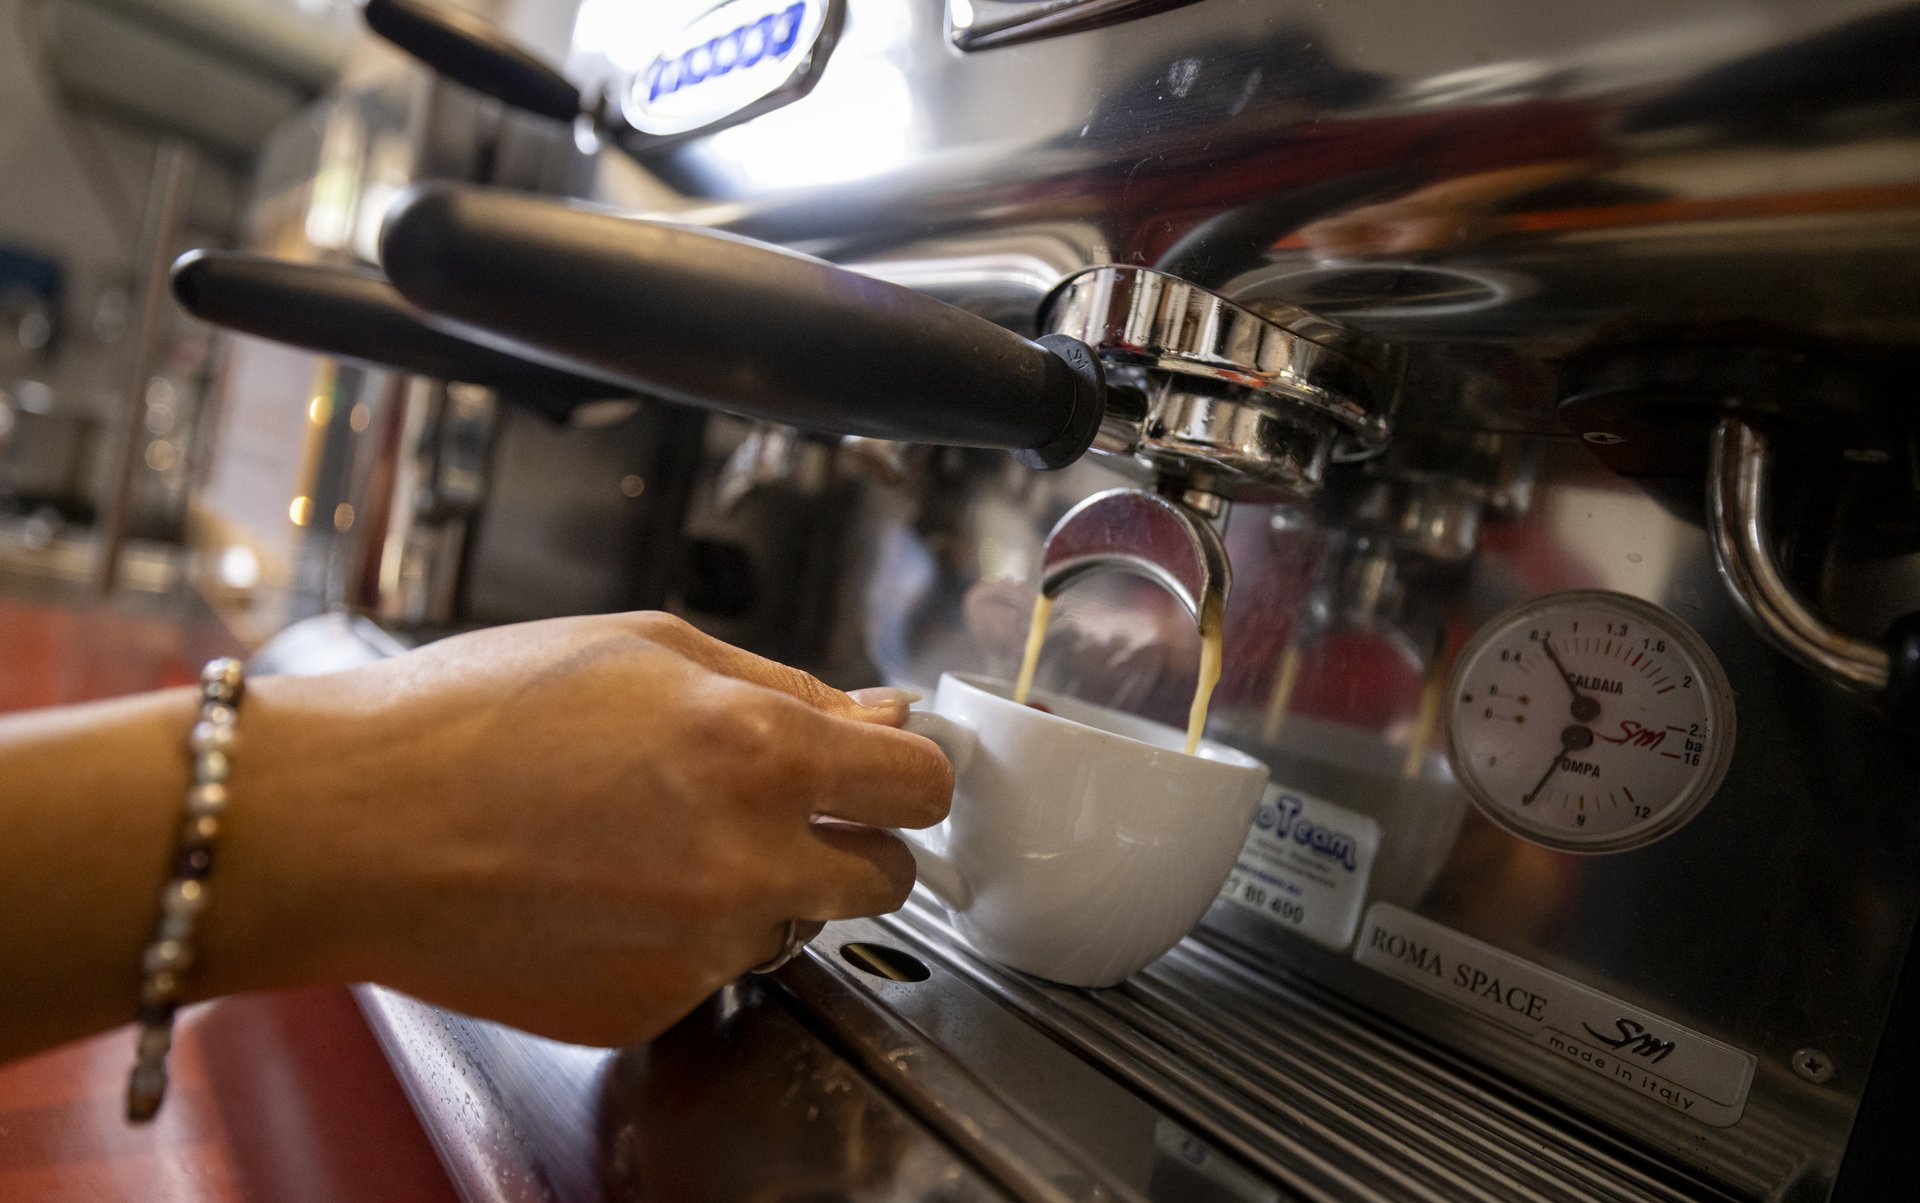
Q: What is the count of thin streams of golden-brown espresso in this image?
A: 2